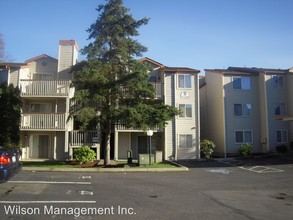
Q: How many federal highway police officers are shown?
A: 0